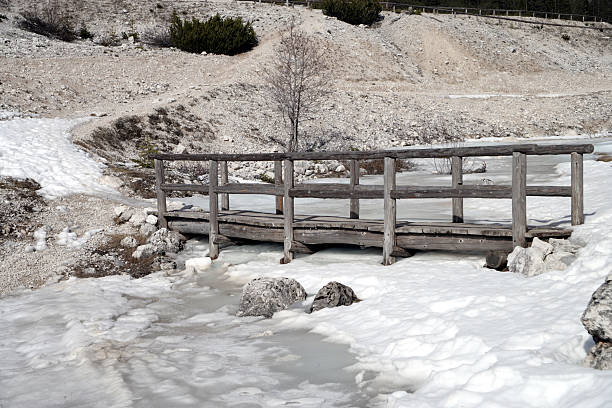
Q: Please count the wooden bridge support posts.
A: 10